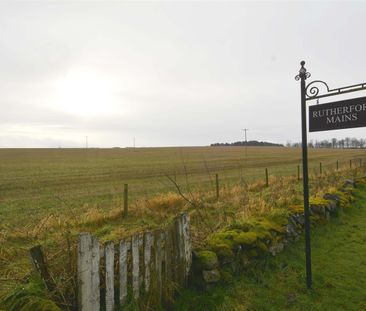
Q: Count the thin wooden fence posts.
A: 8